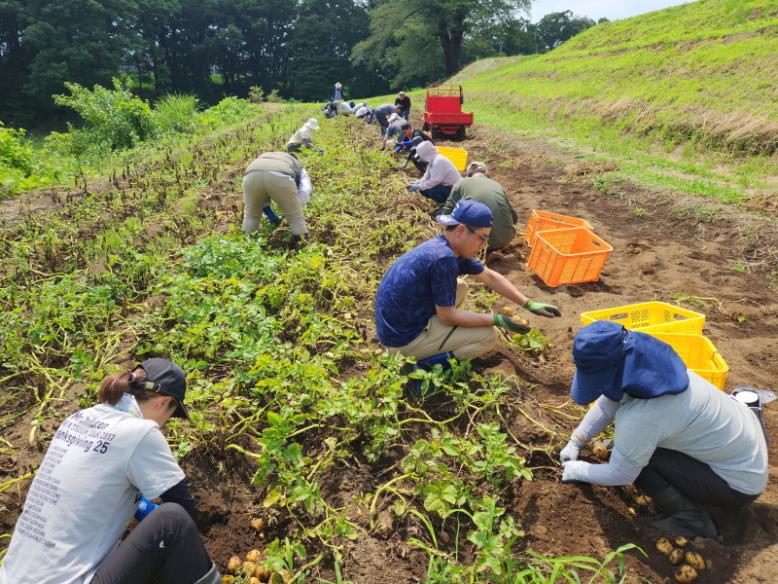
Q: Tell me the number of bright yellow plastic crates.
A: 3